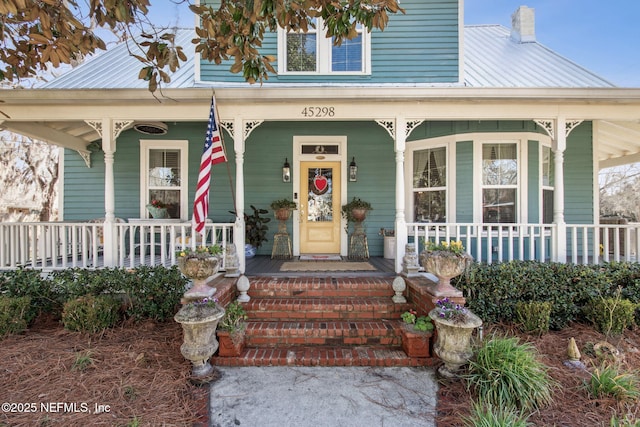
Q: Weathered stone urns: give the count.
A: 4